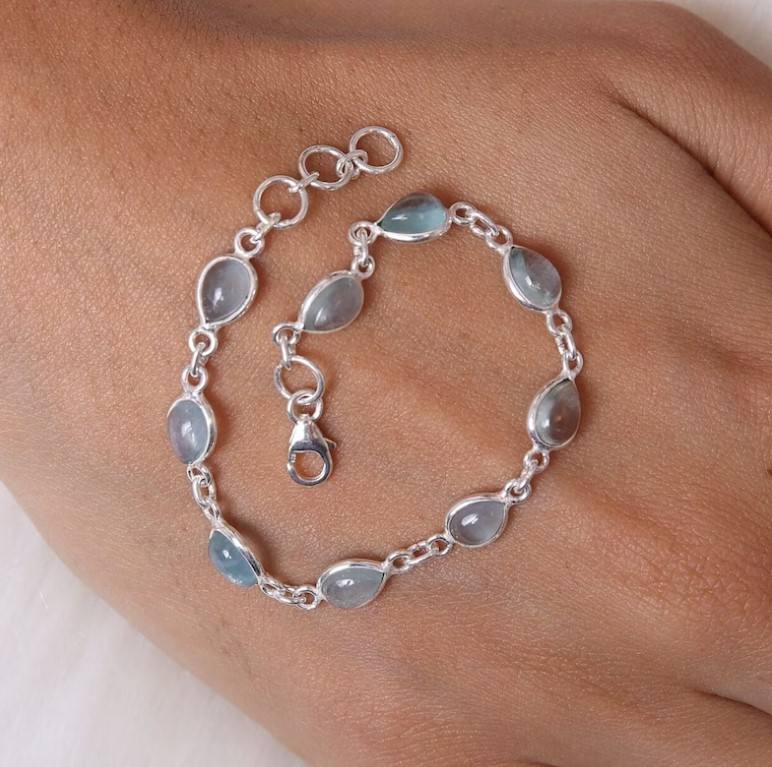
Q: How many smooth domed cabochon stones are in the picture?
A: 9